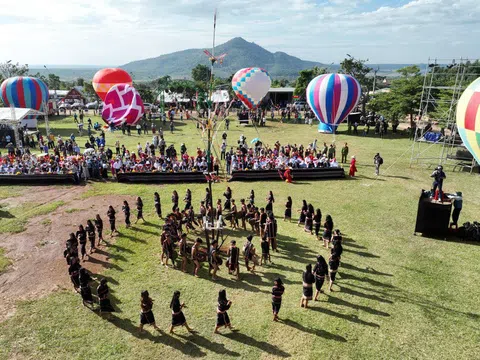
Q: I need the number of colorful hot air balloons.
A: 6